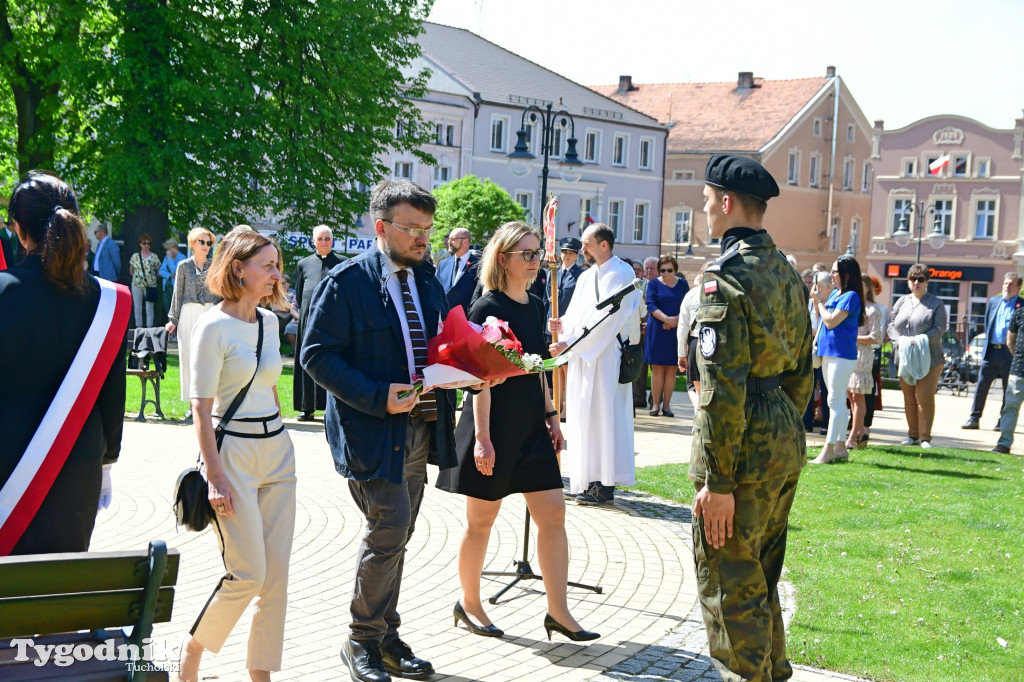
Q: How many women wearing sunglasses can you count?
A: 4